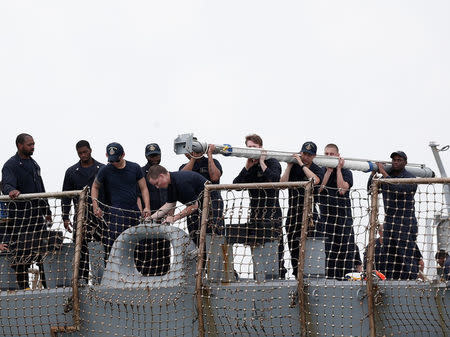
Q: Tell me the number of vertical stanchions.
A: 4